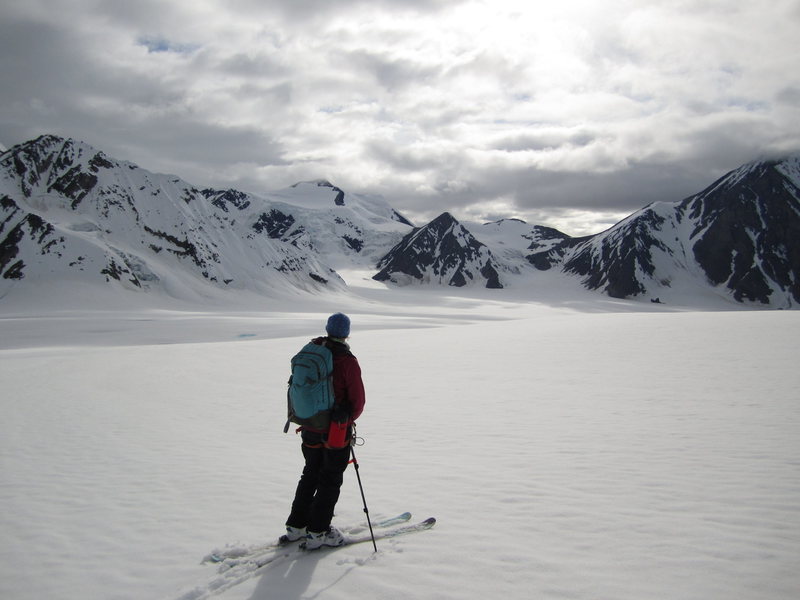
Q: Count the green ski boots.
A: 0